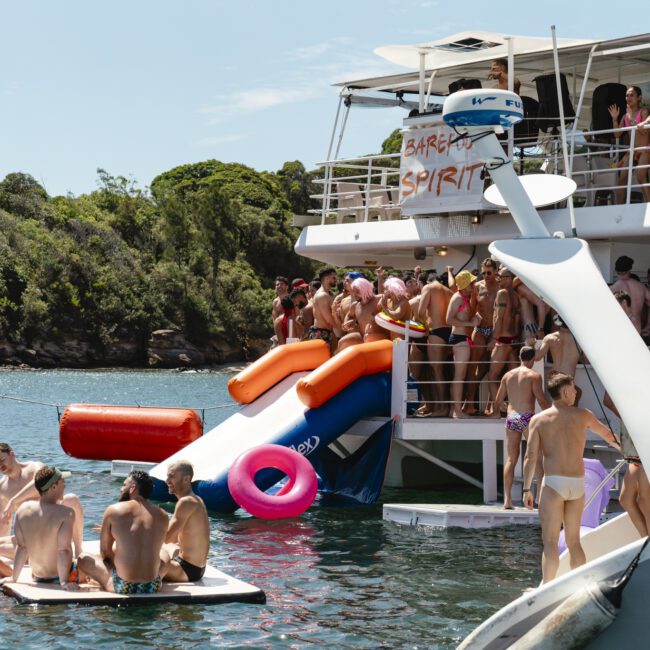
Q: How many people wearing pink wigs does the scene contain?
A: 2